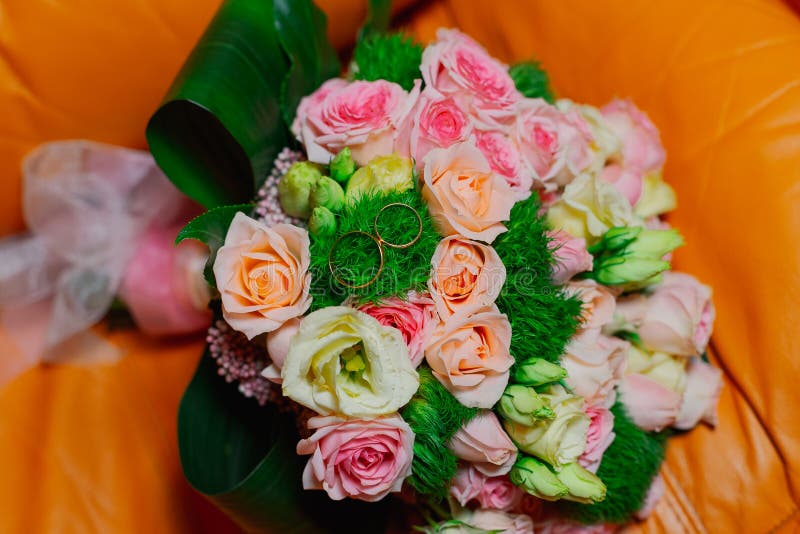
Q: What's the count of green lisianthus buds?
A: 11